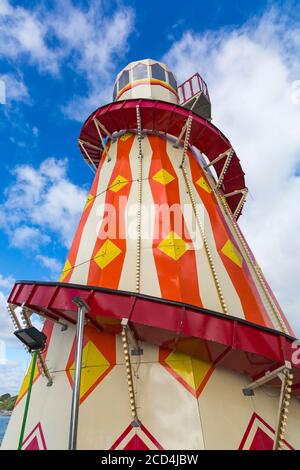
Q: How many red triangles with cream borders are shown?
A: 3